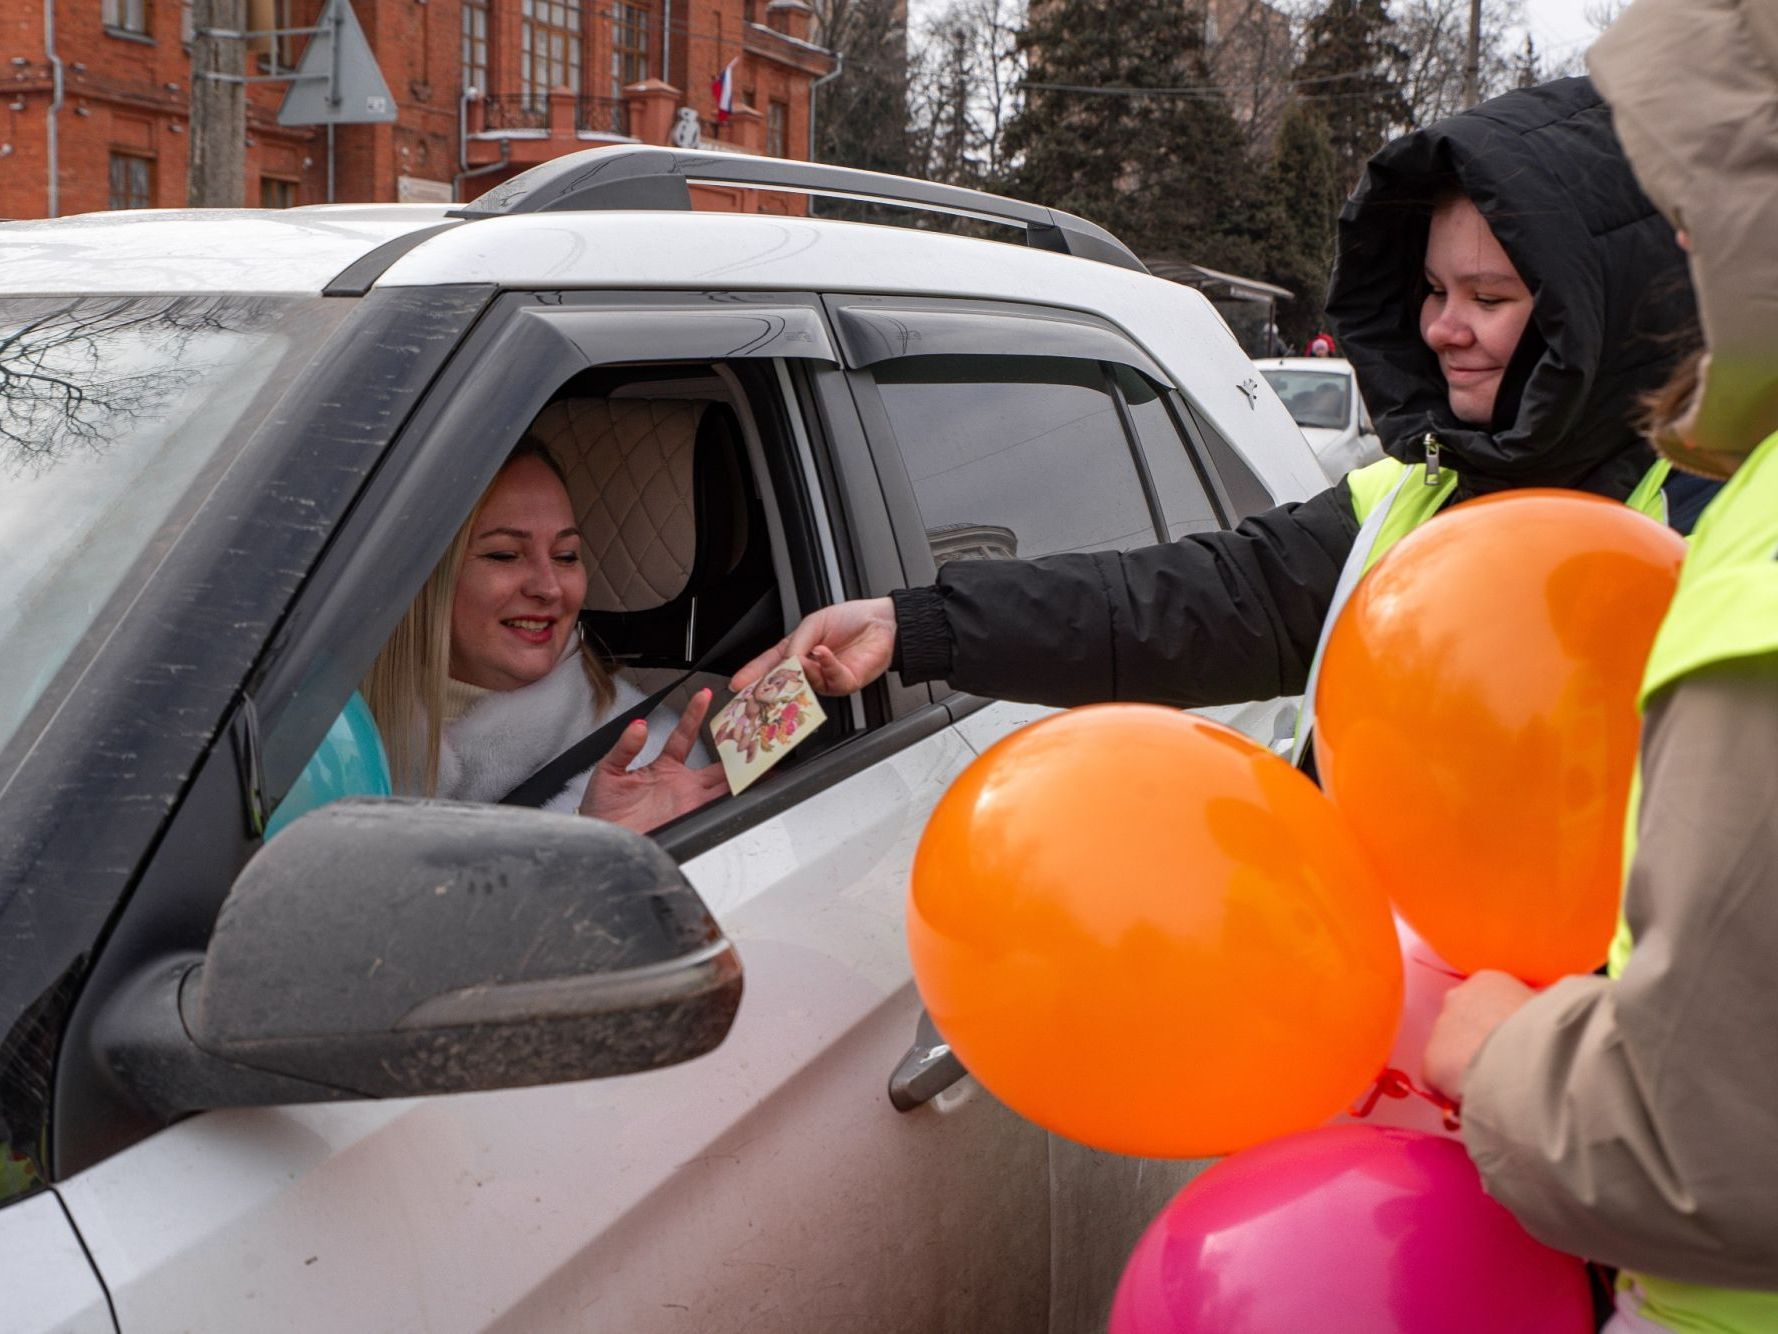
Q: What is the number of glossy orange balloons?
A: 2